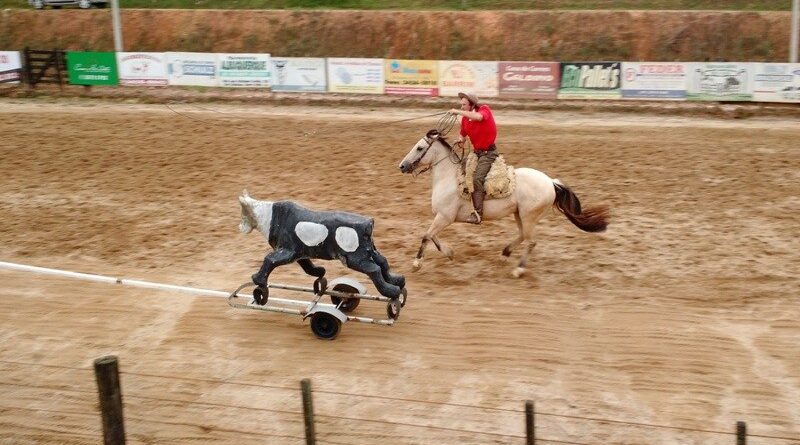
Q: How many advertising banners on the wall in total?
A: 14